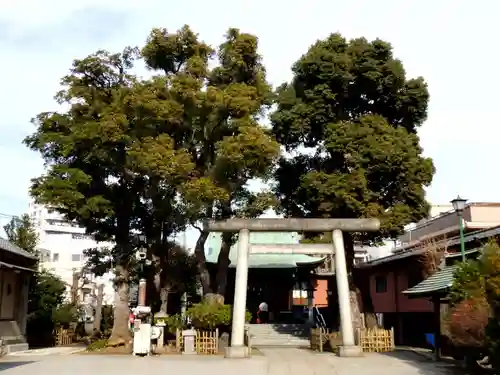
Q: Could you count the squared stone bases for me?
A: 2